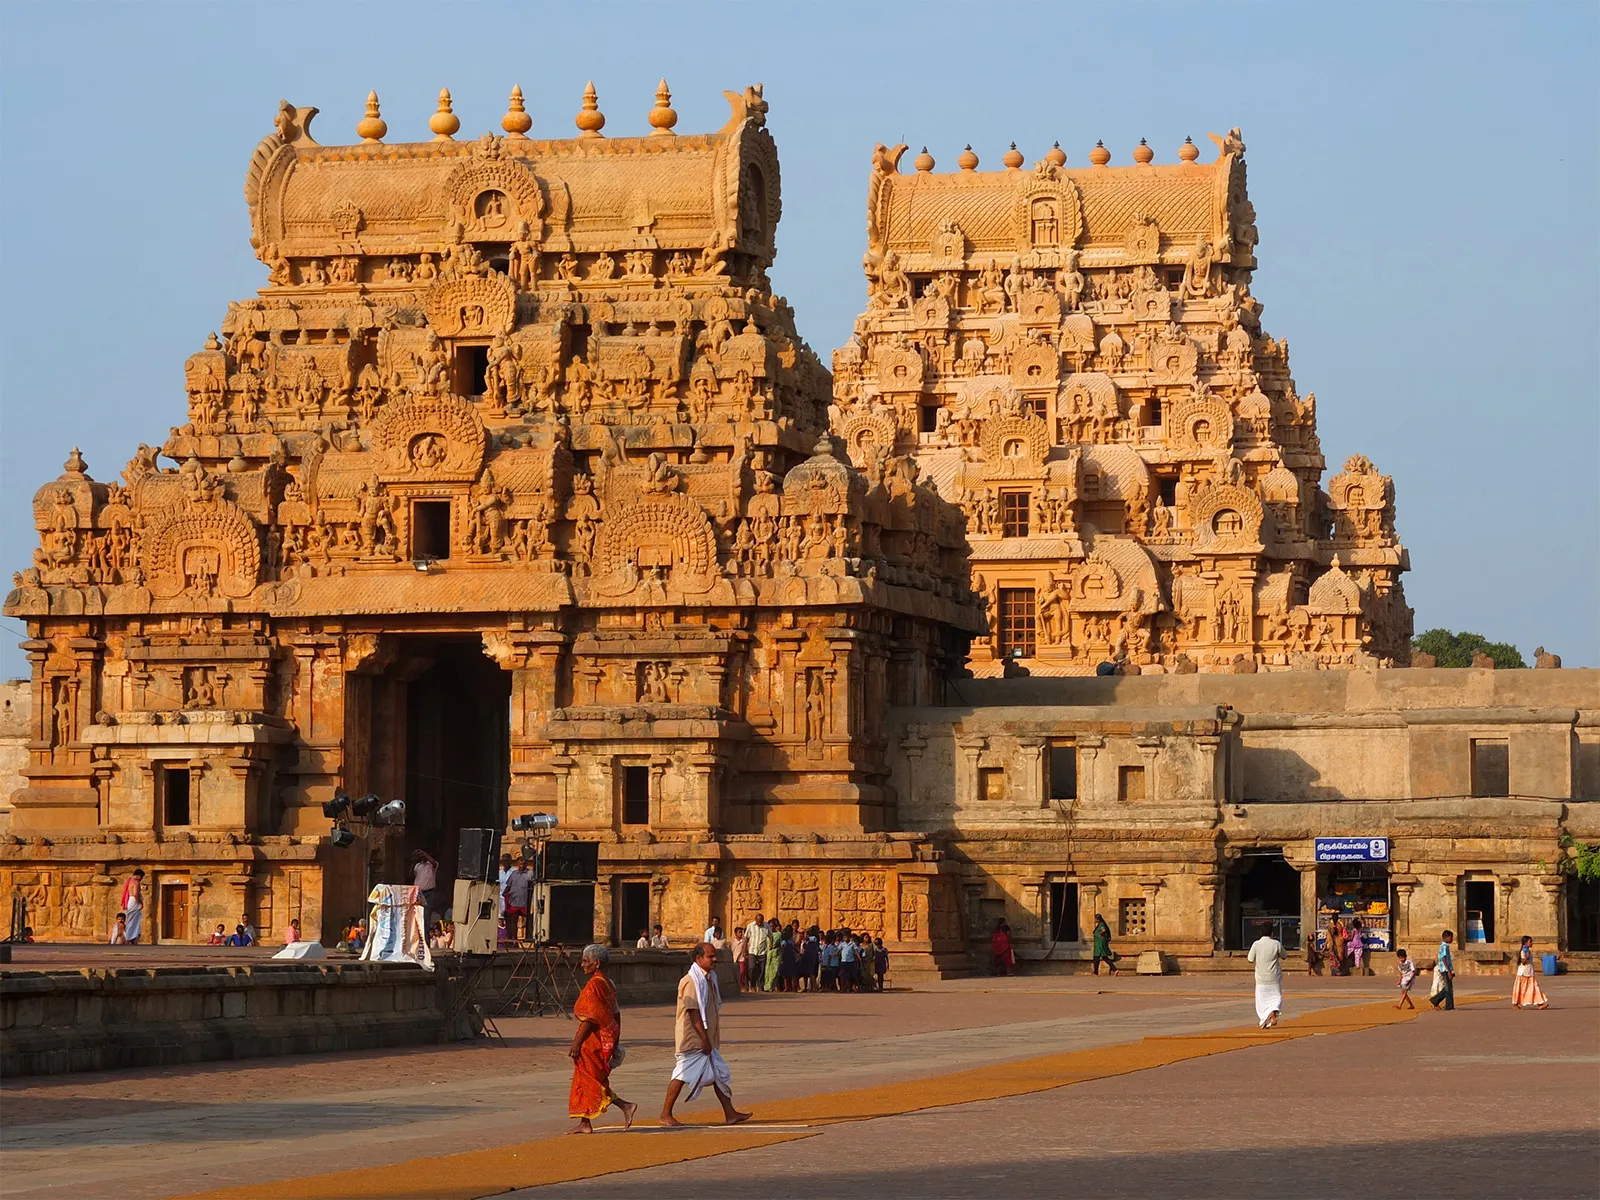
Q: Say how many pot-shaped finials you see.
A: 12